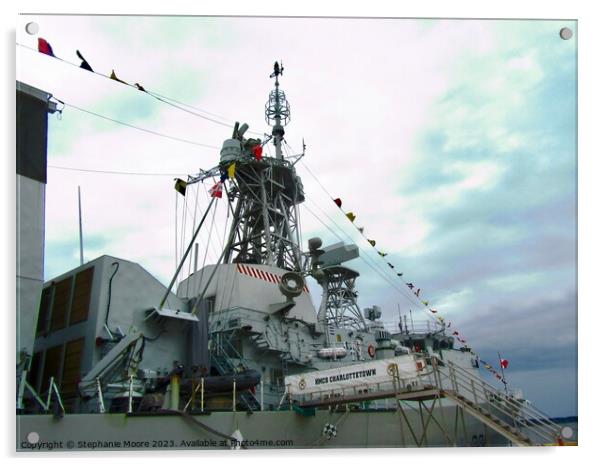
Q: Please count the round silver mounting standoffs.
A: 4